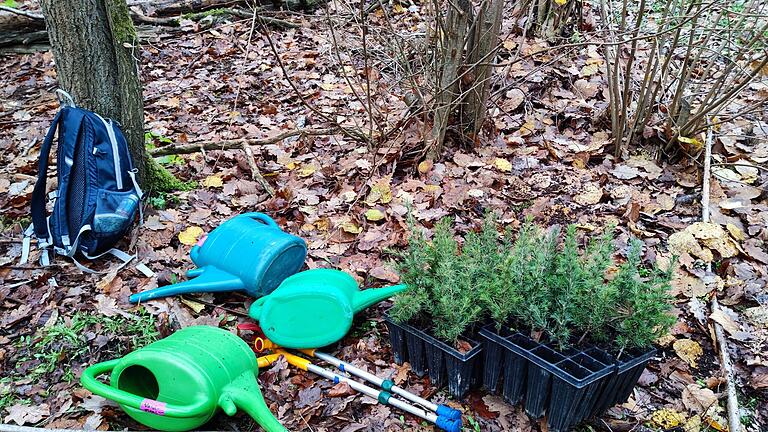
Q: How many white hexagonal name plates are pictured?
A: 0